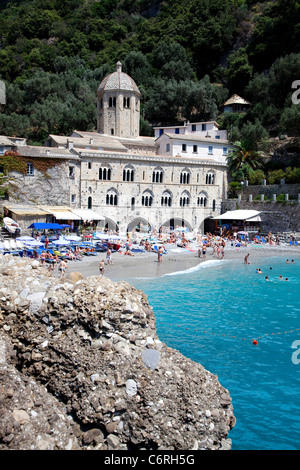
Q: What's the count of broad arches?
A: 4